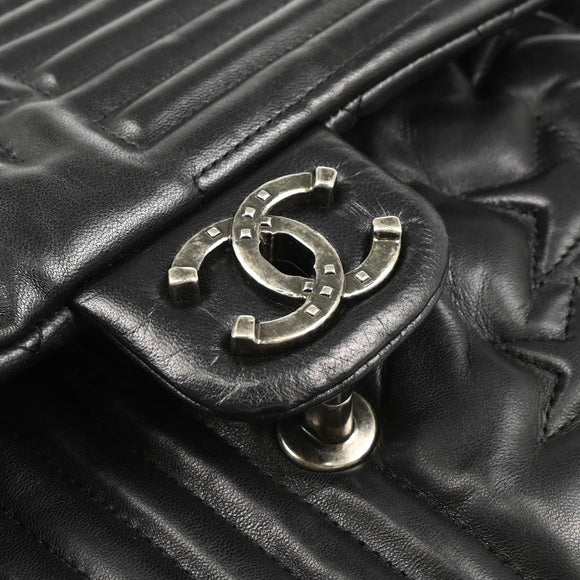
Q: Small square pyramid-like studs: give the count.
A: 10